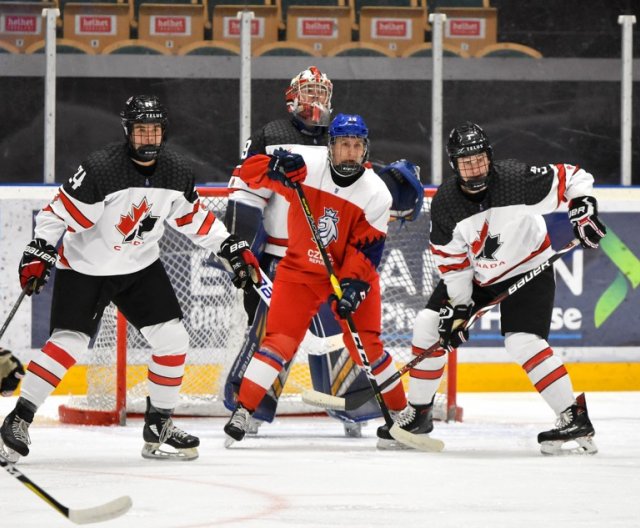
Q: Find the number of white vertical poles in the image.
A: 4